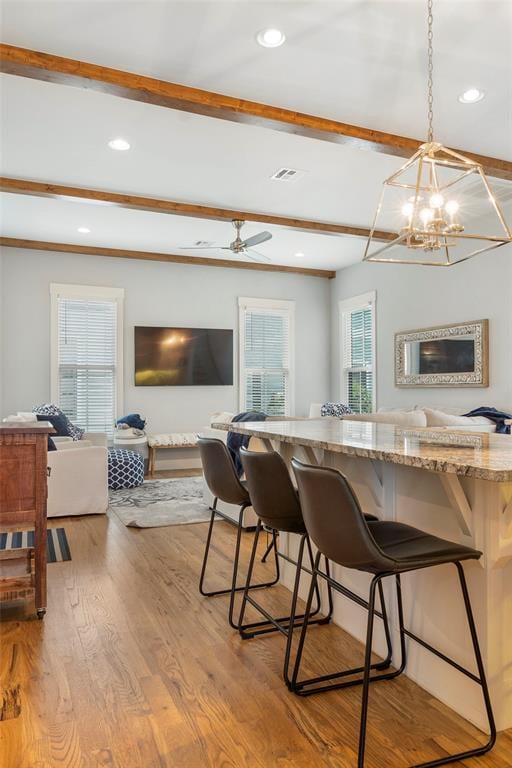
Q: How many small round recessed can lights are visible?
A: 5